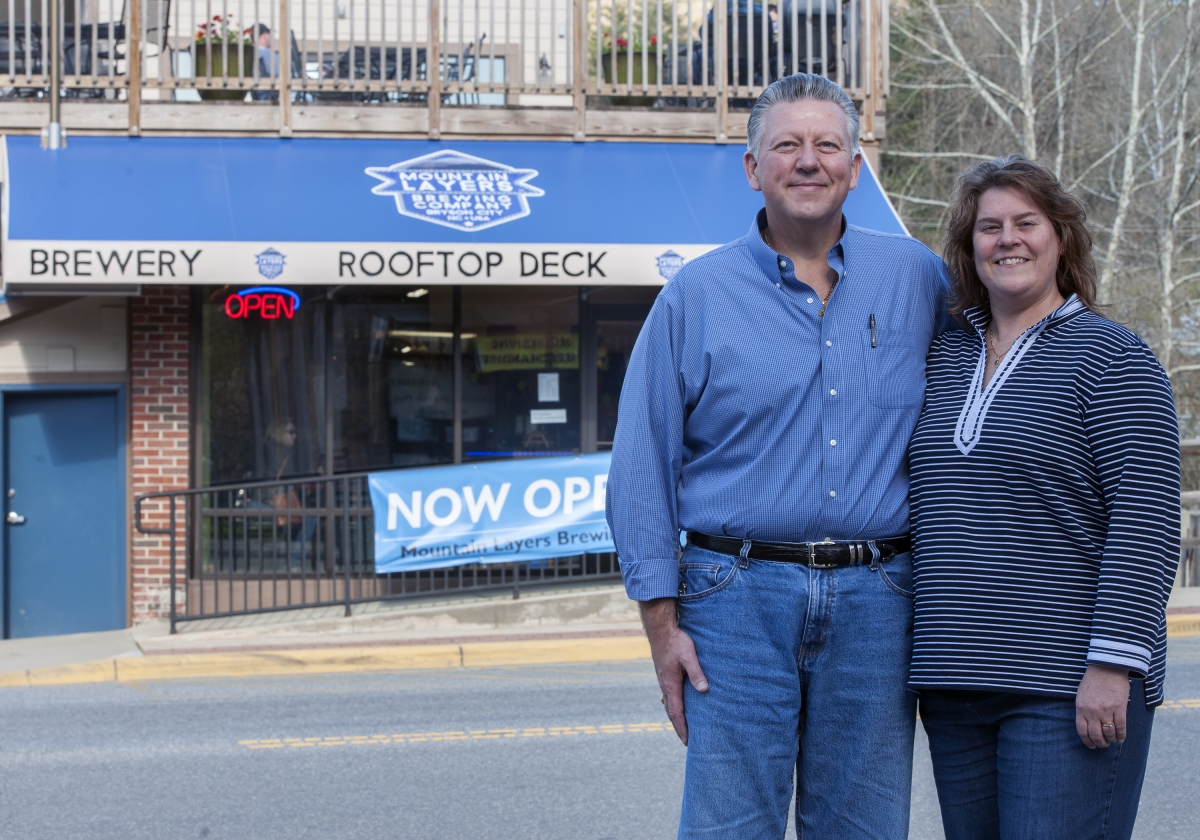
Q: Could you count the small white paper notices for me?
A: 2